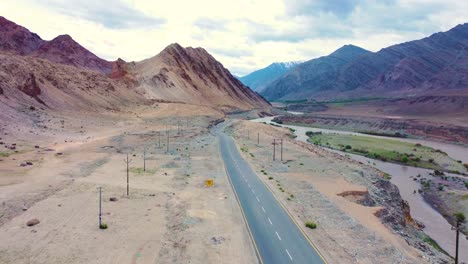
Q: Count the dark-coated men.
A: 0